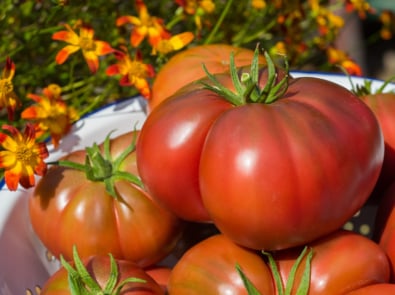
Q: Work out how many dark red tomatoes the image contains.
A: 1